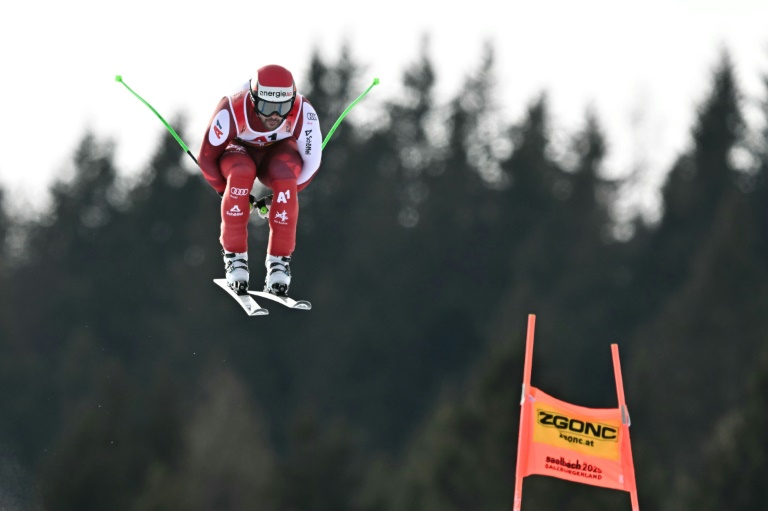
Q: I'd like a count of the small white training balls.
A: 0